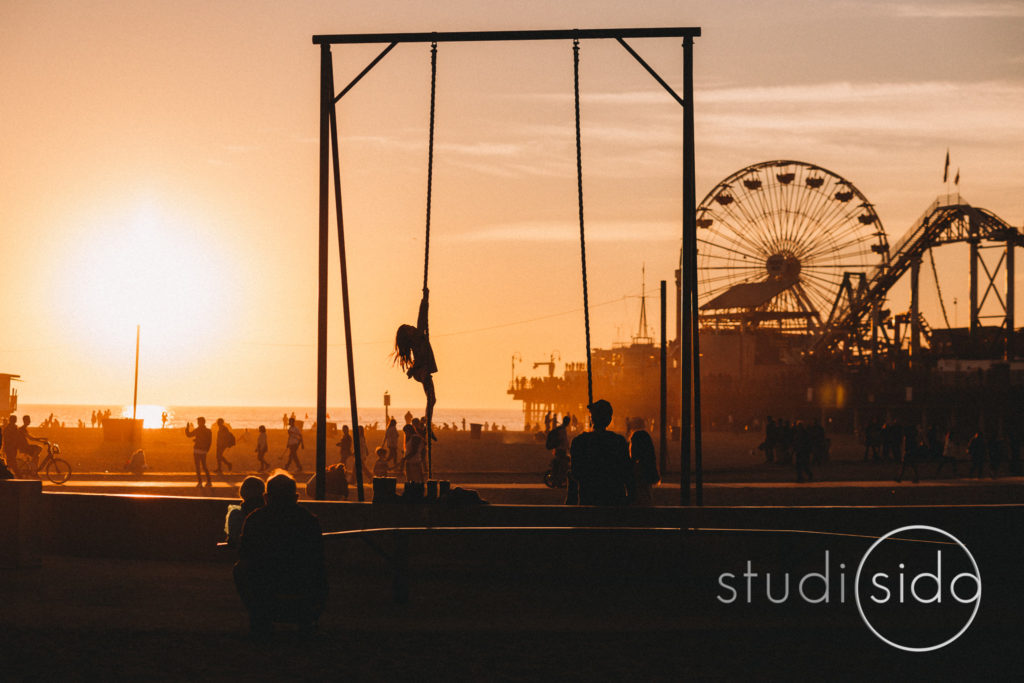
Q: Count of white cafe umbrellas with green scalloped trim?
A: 0